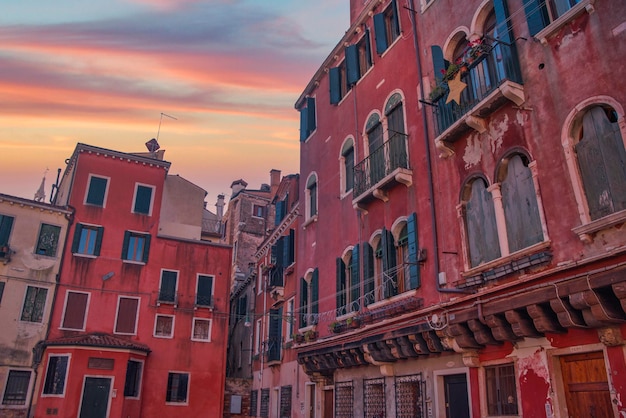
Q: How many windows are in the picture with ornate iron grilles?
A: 3